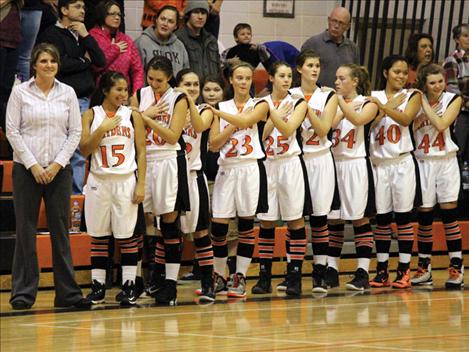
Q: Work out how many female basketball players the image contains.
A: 9